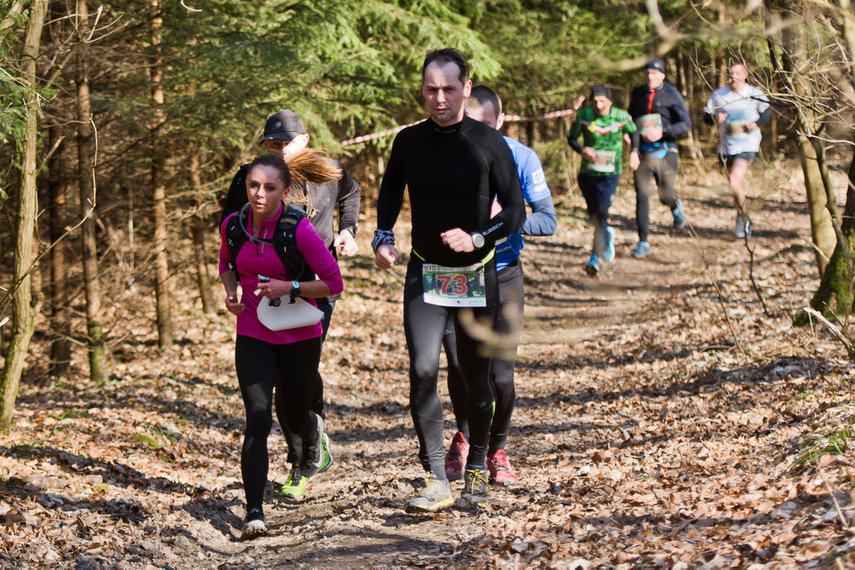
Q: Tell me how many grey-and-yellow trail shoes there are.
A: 2